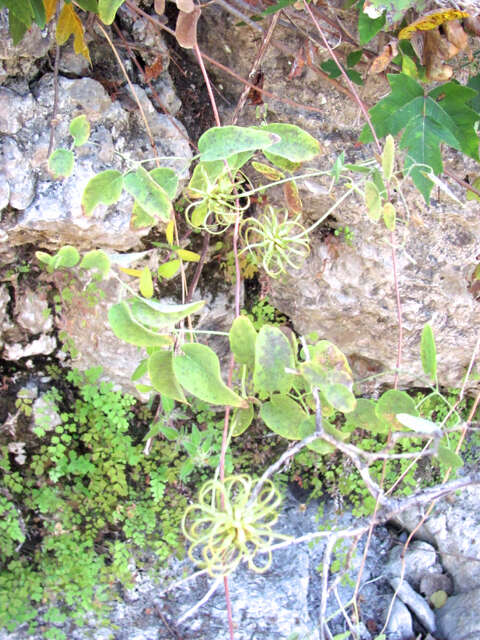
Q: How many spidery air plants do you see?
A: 3